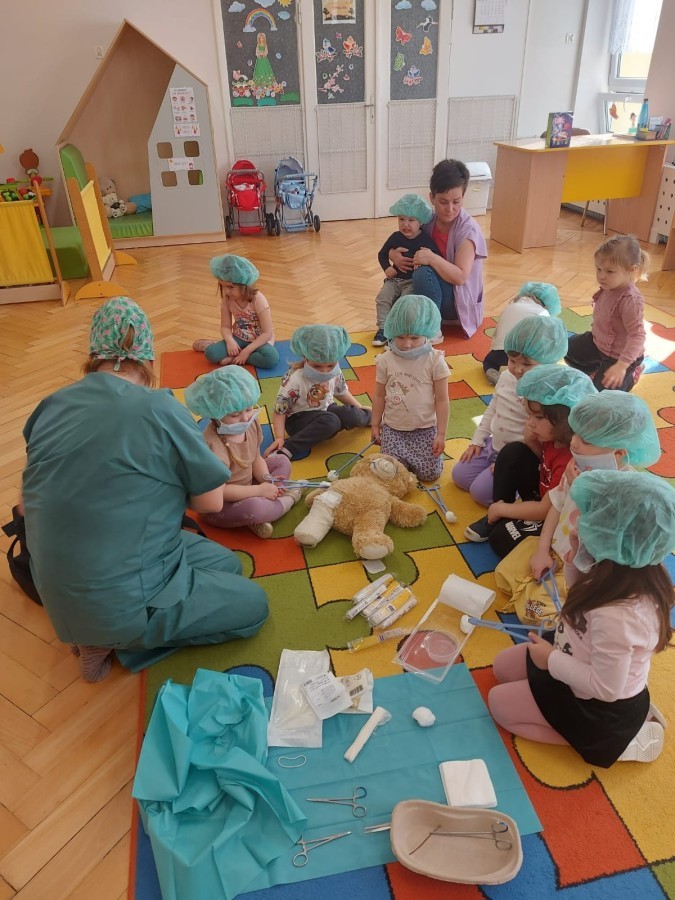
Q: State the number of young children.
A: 11